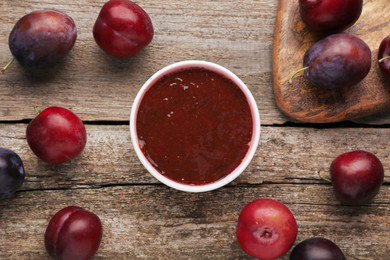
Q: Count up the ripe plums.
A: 11